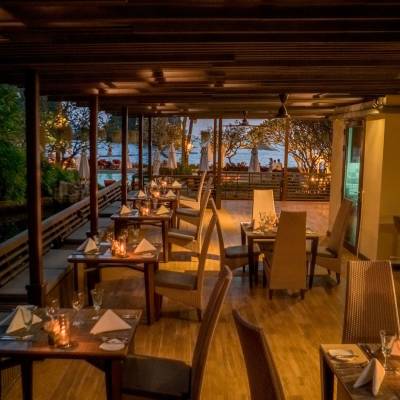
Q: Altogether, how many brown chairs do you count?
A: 11